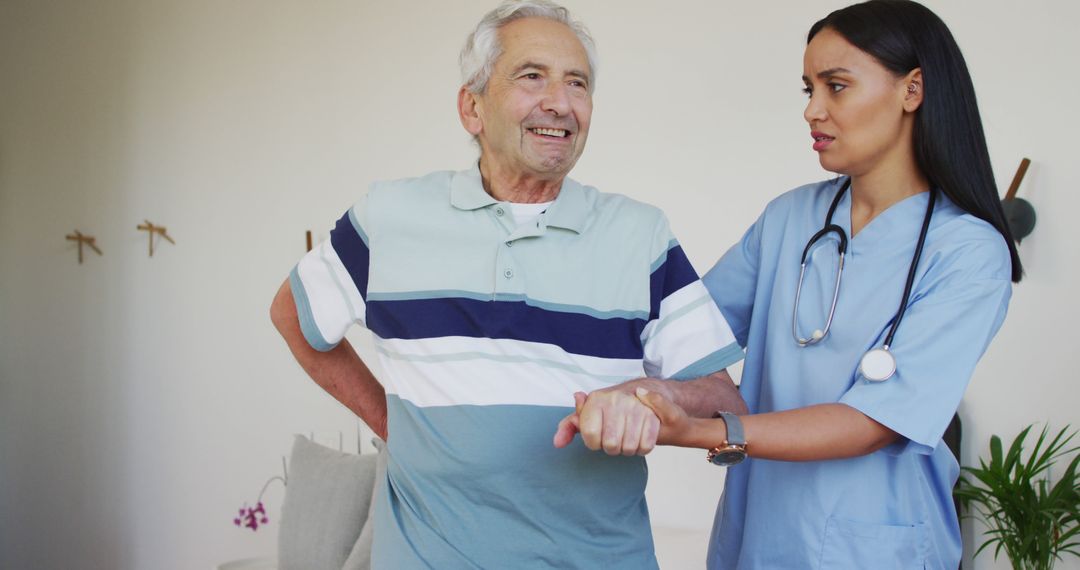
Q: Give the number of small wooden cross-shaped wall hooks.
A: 2